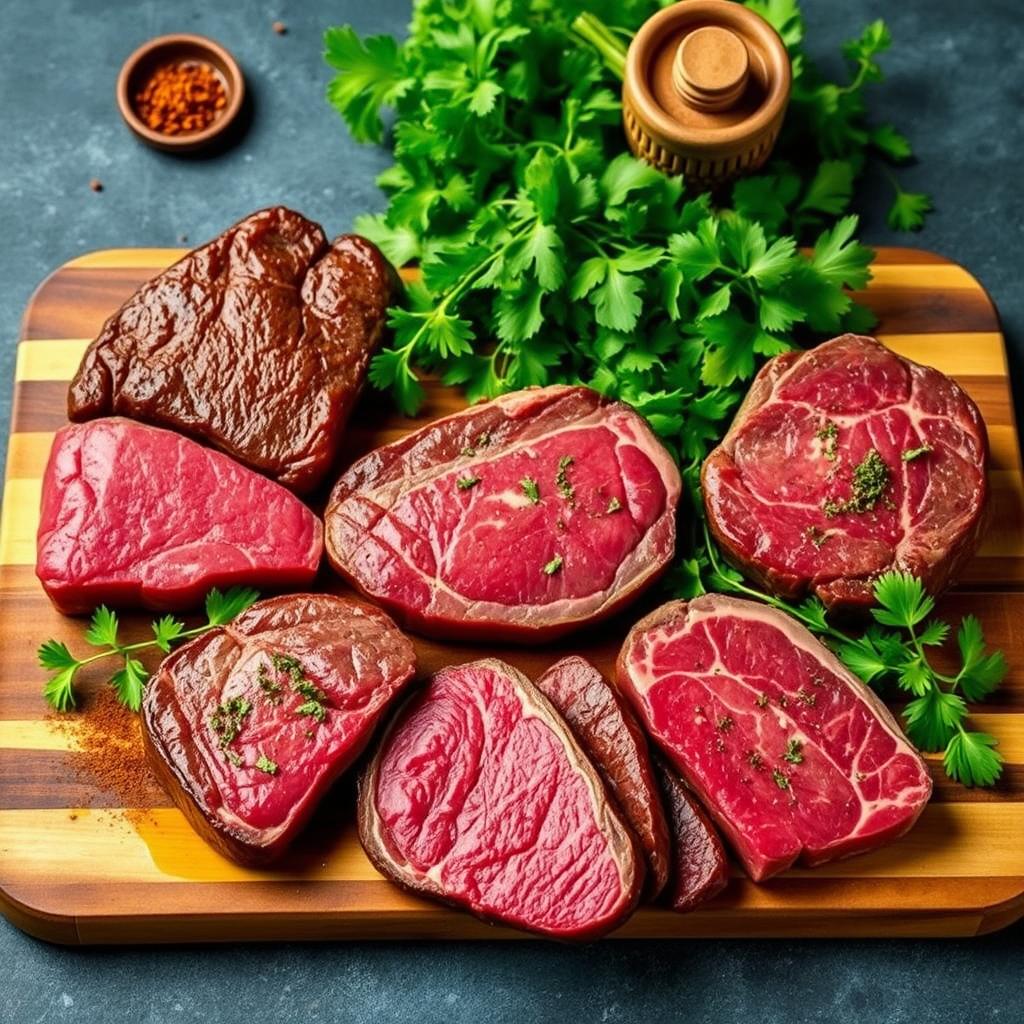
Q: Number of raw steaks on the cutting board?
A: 6